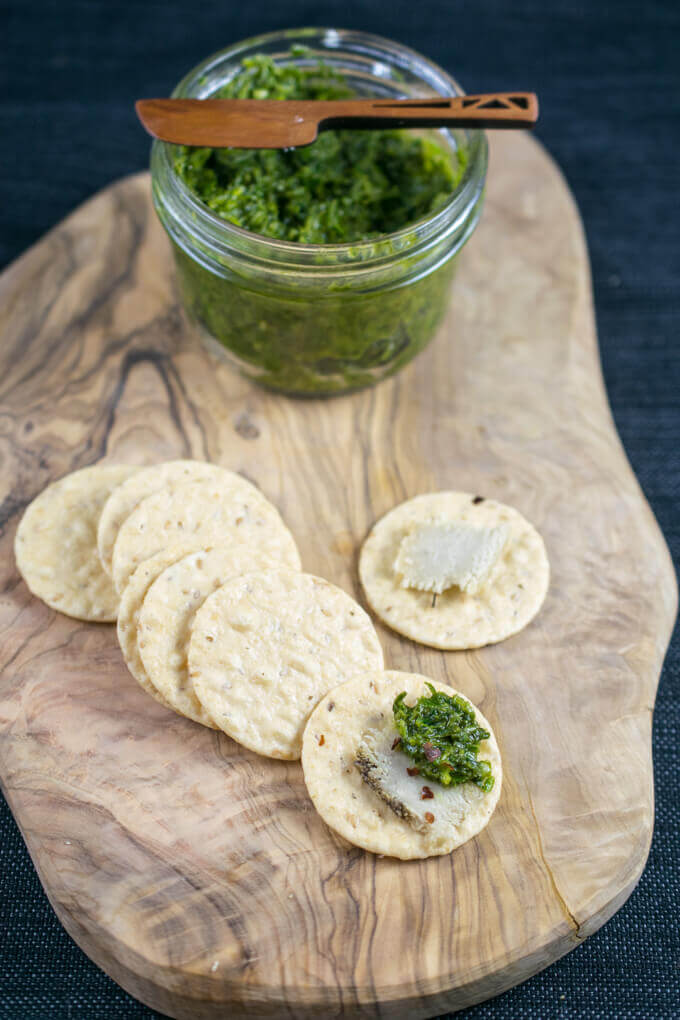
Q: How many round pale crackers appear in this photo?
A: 8